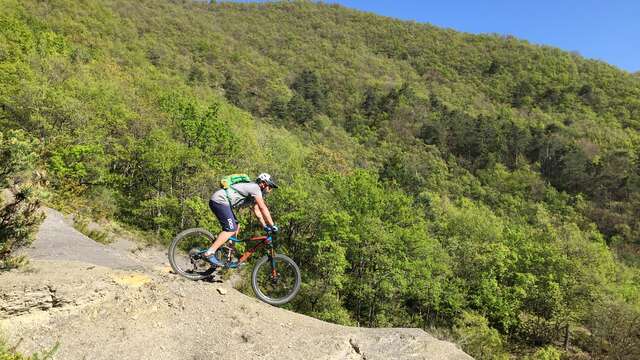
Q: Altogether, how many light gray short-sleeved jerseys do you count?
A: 1